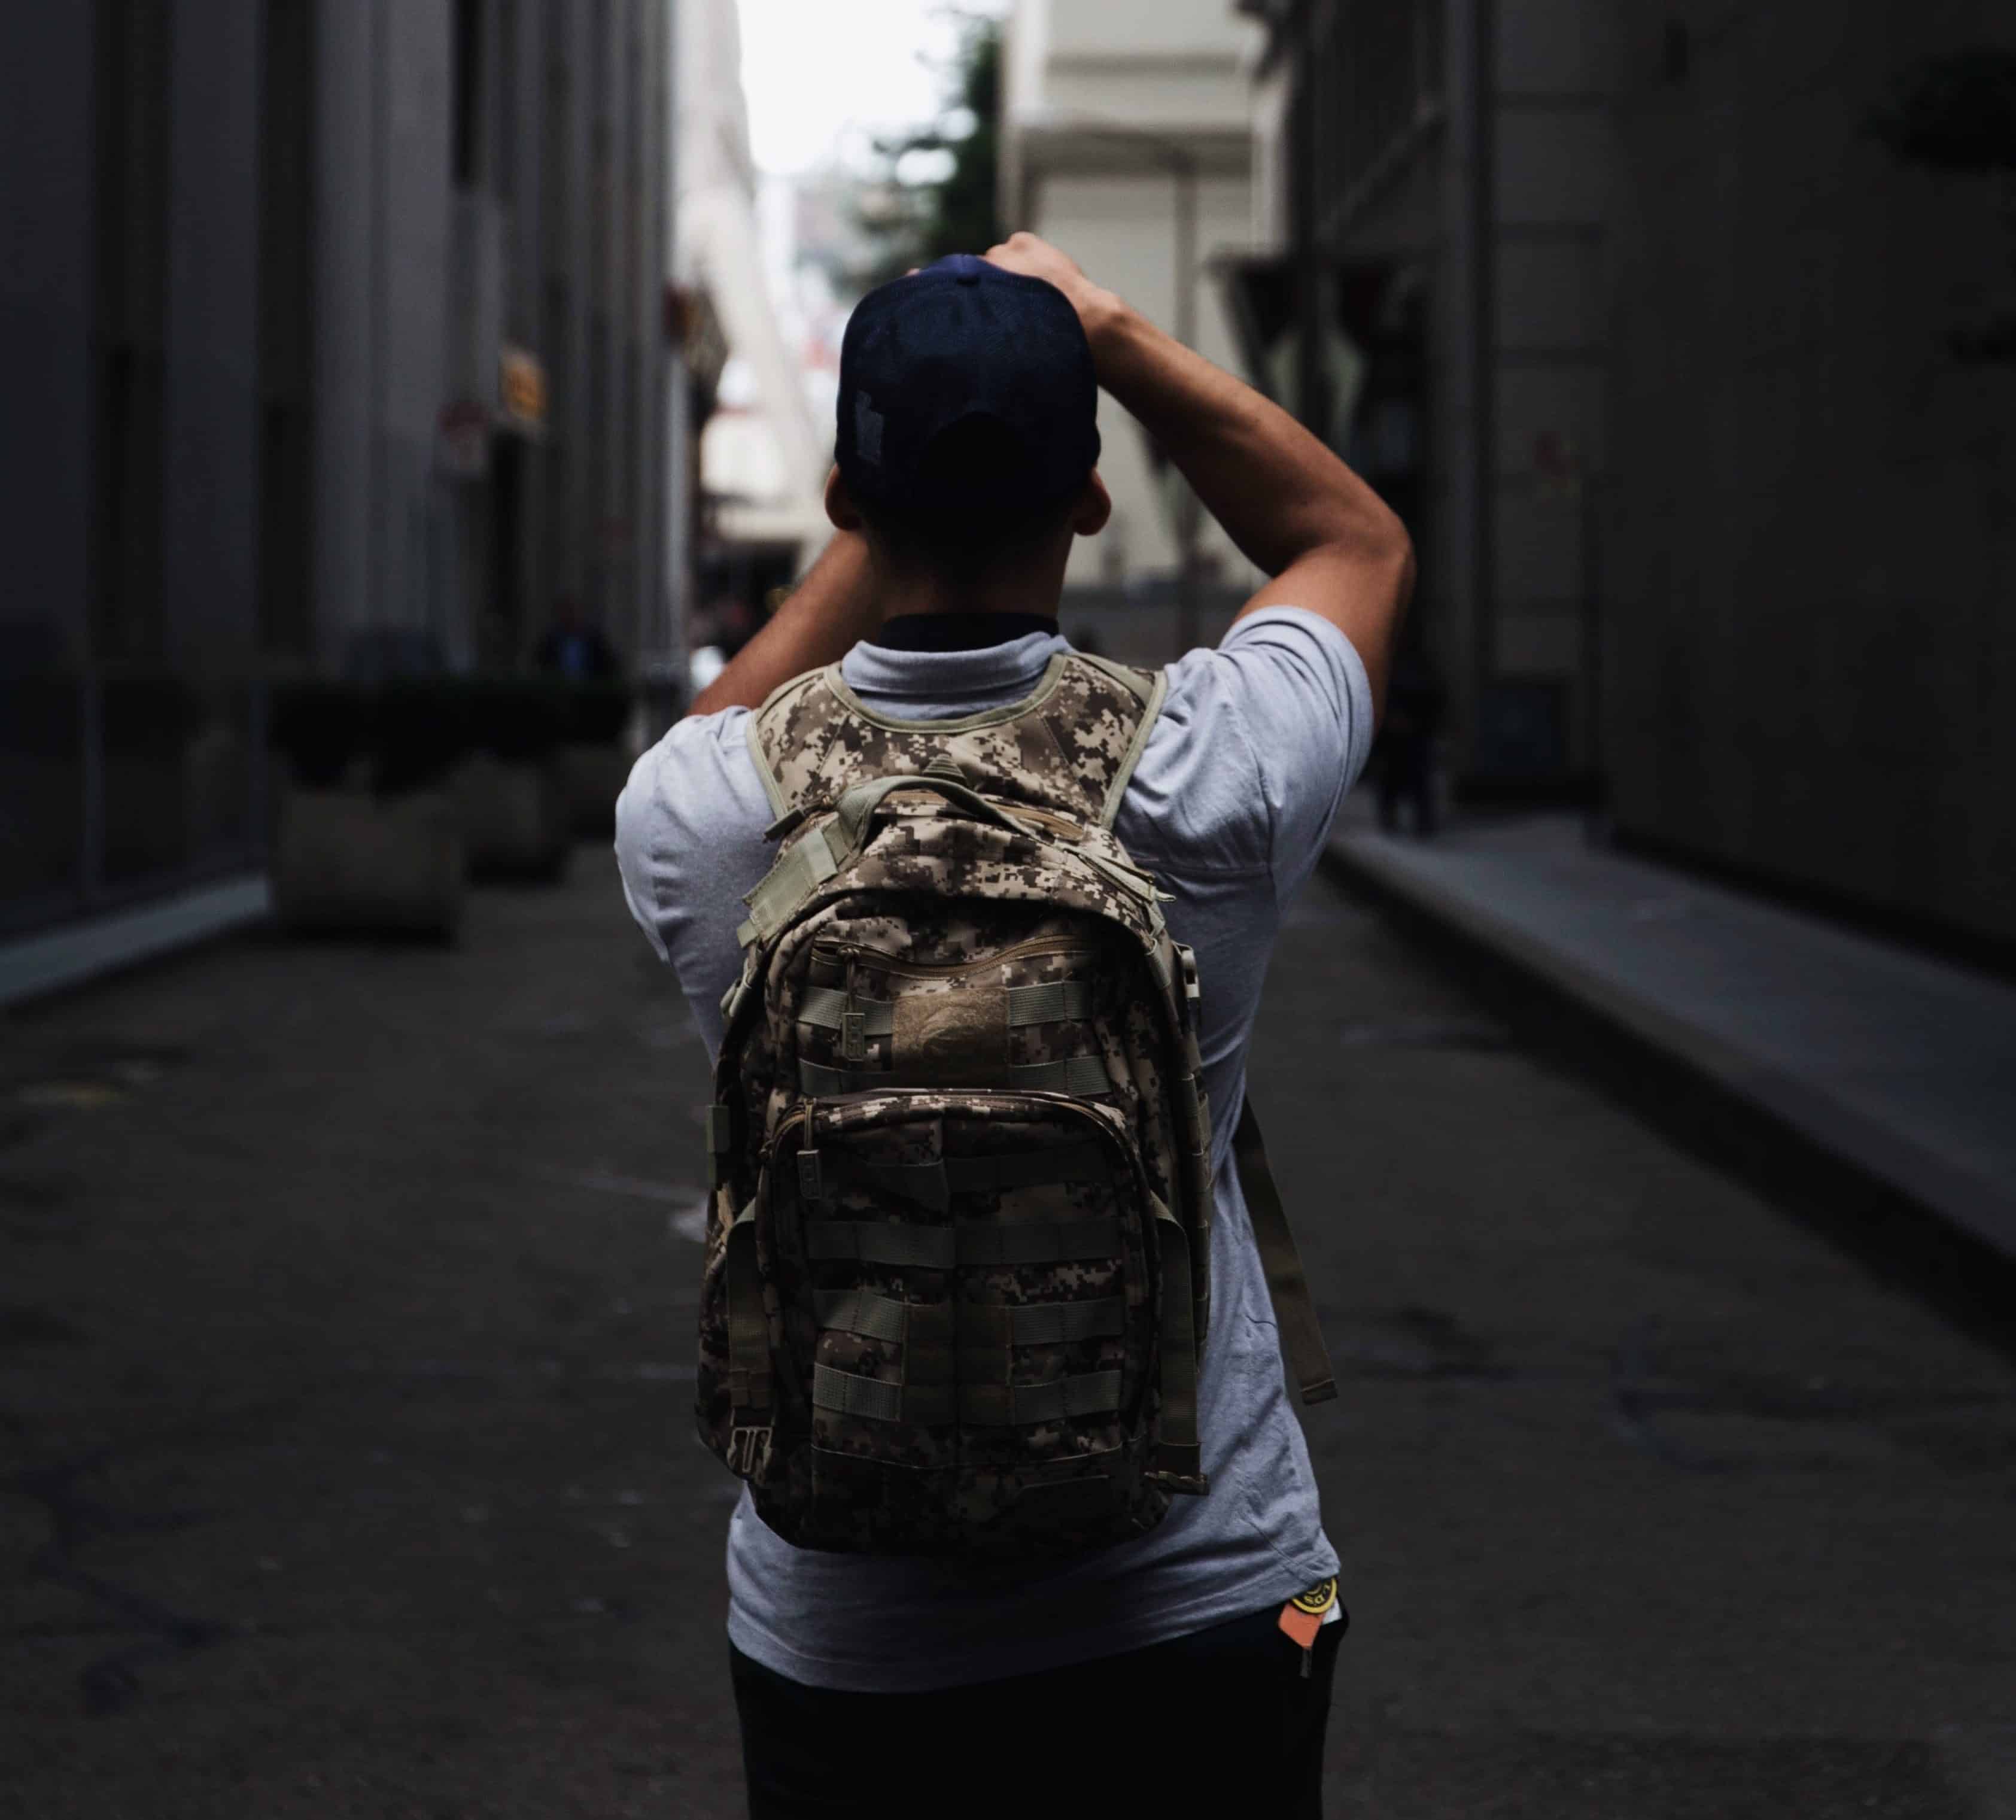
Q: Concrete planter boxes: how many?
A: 3